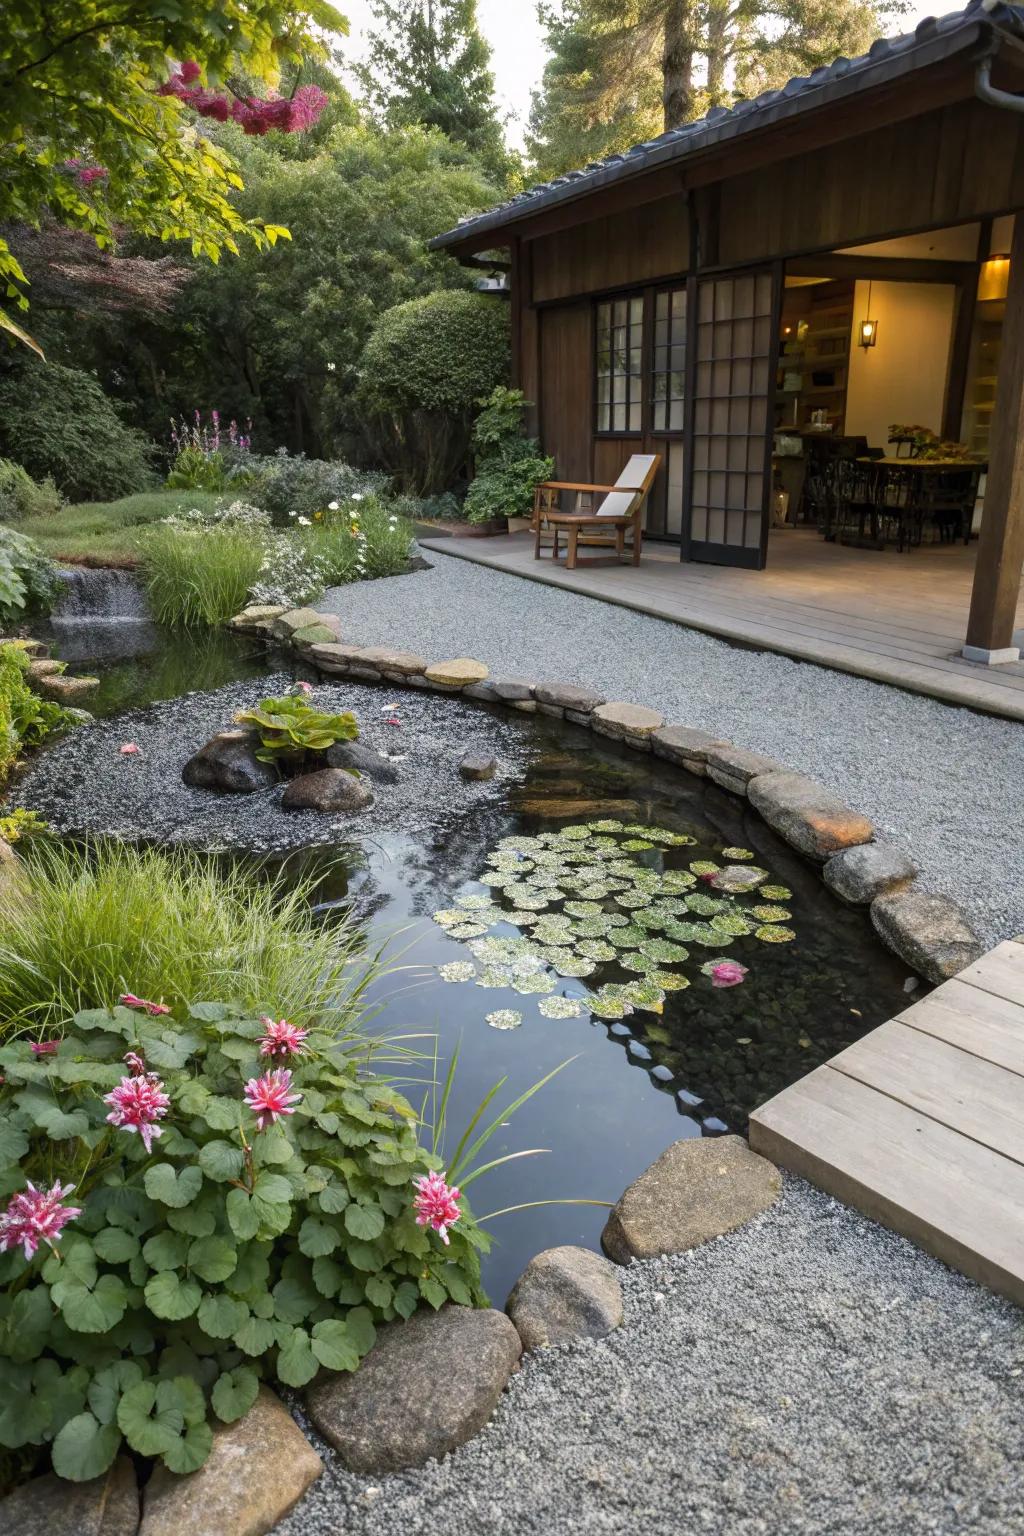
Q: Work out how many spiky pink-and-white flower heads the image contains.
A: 5